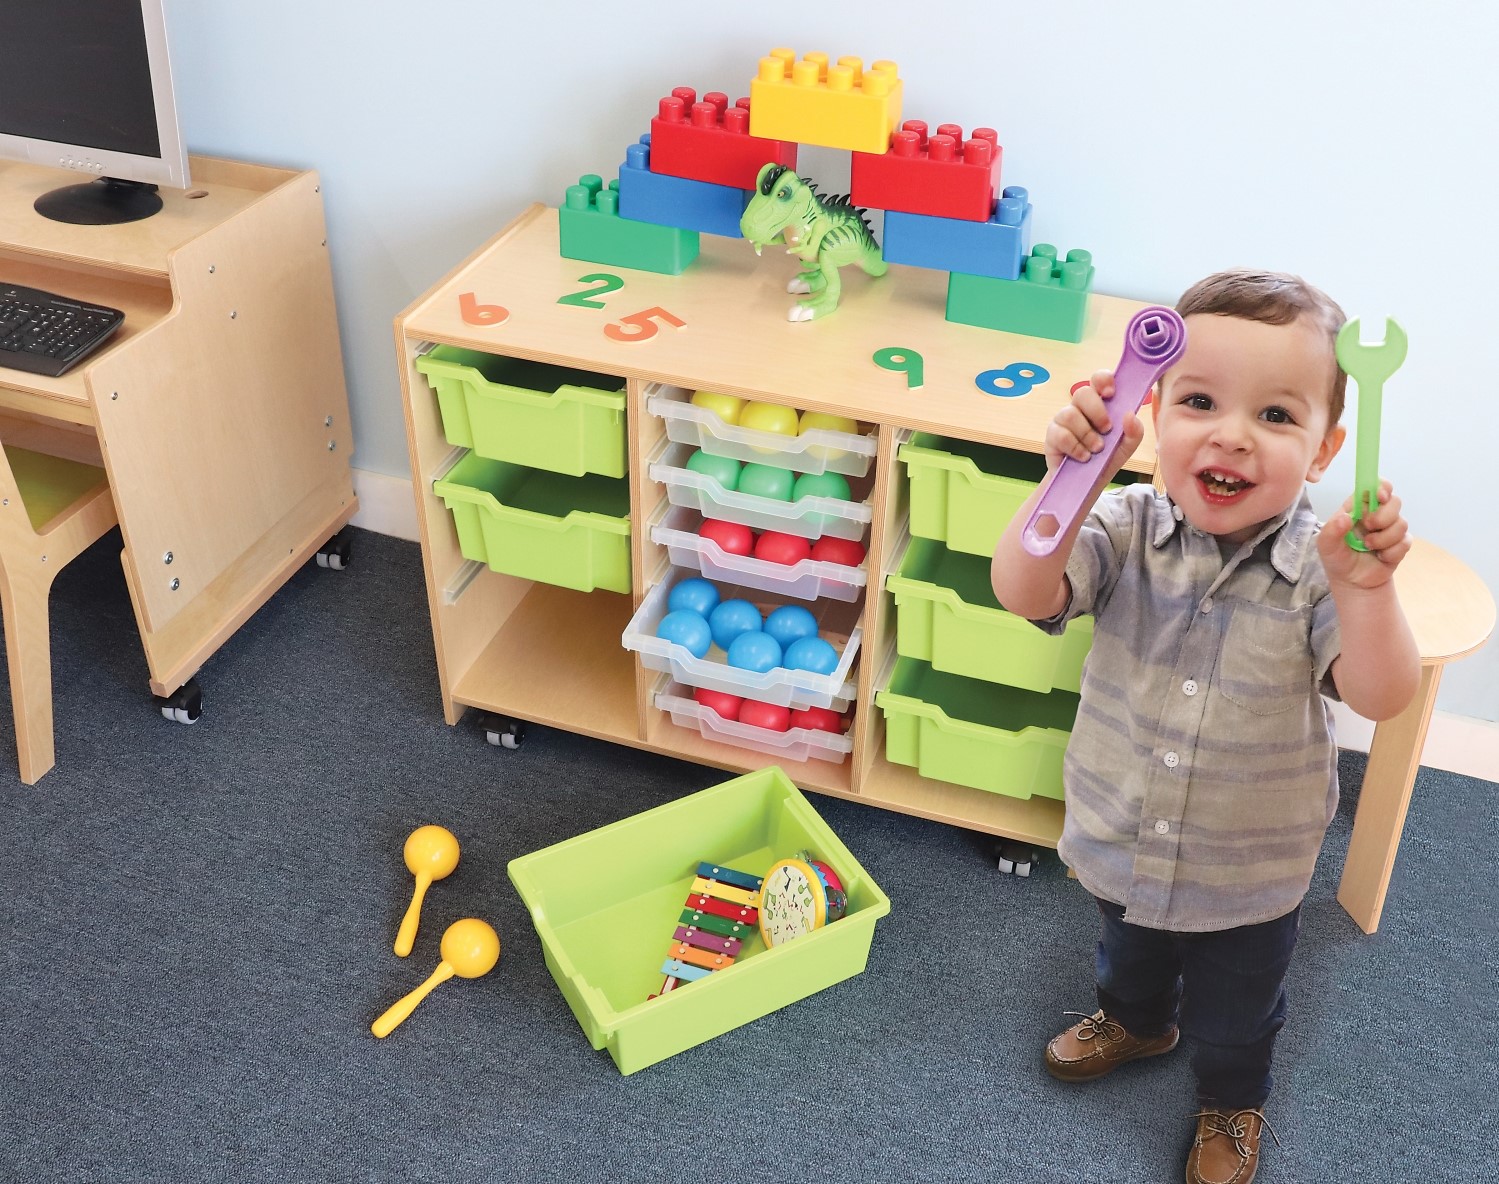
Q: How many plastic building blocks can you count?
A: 7